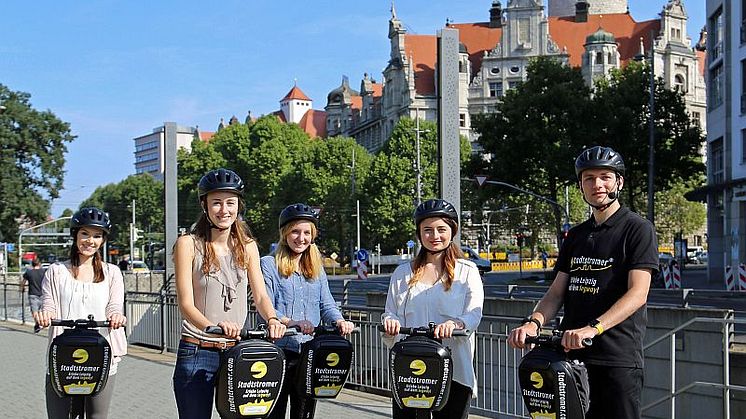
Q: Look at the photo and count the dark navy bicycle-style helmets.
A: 5